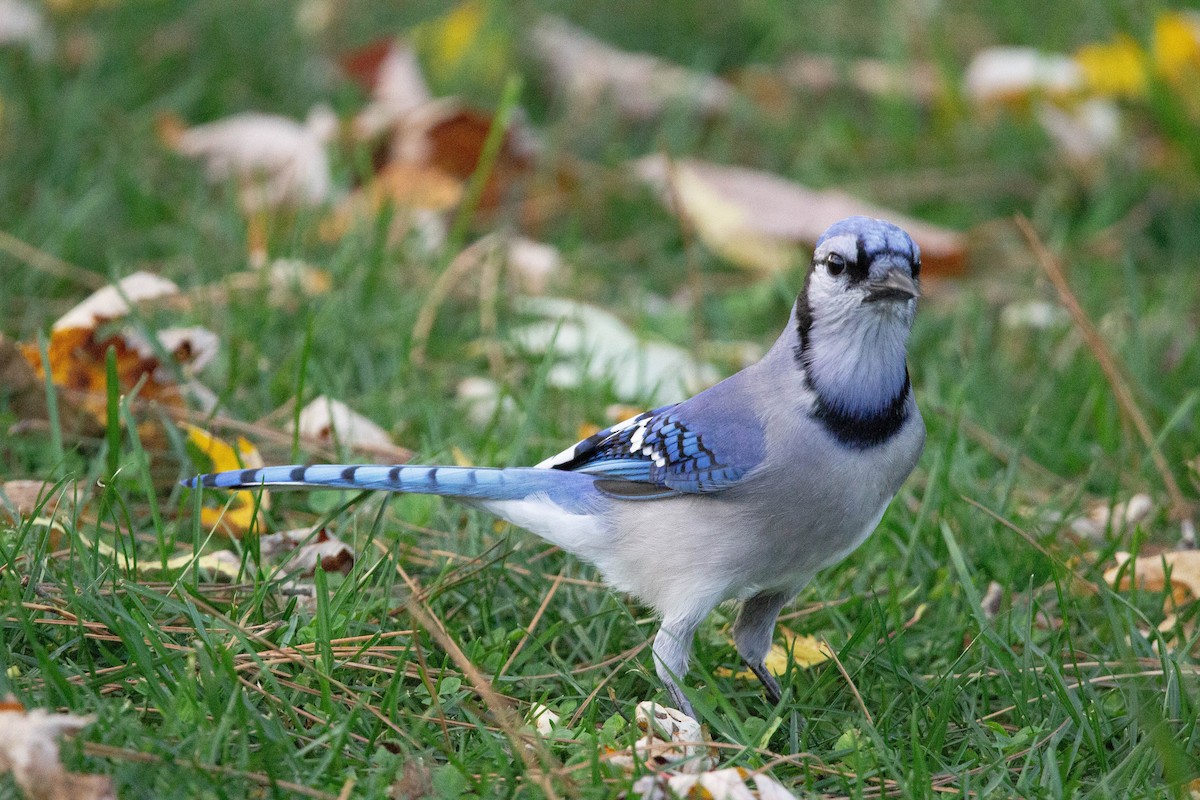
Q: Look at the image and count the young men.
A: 0